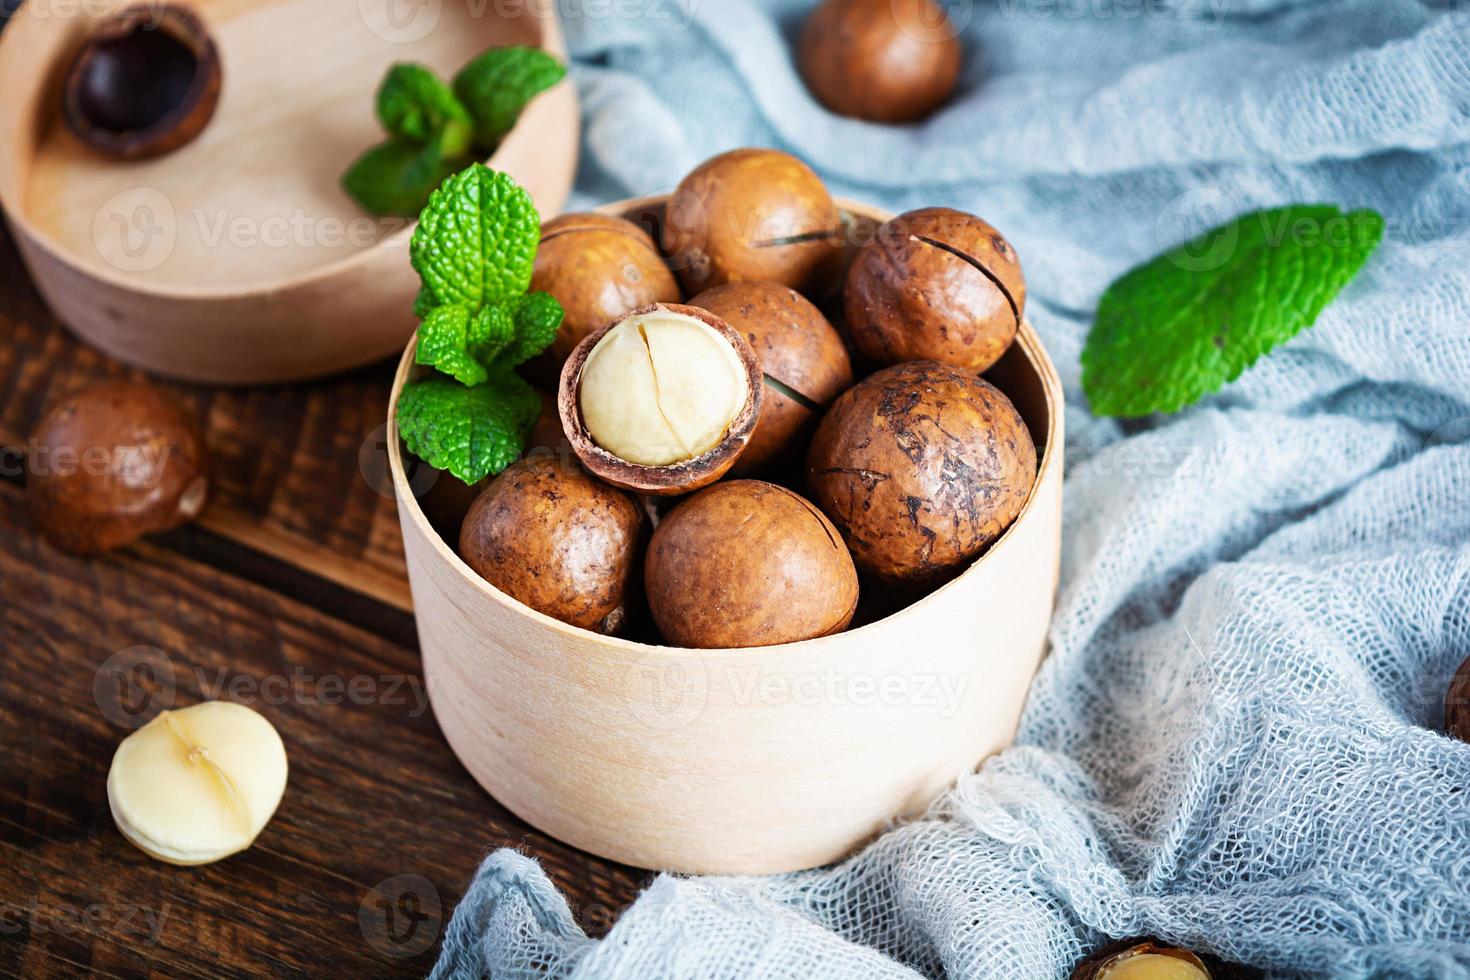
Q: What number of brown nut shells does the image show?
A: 13